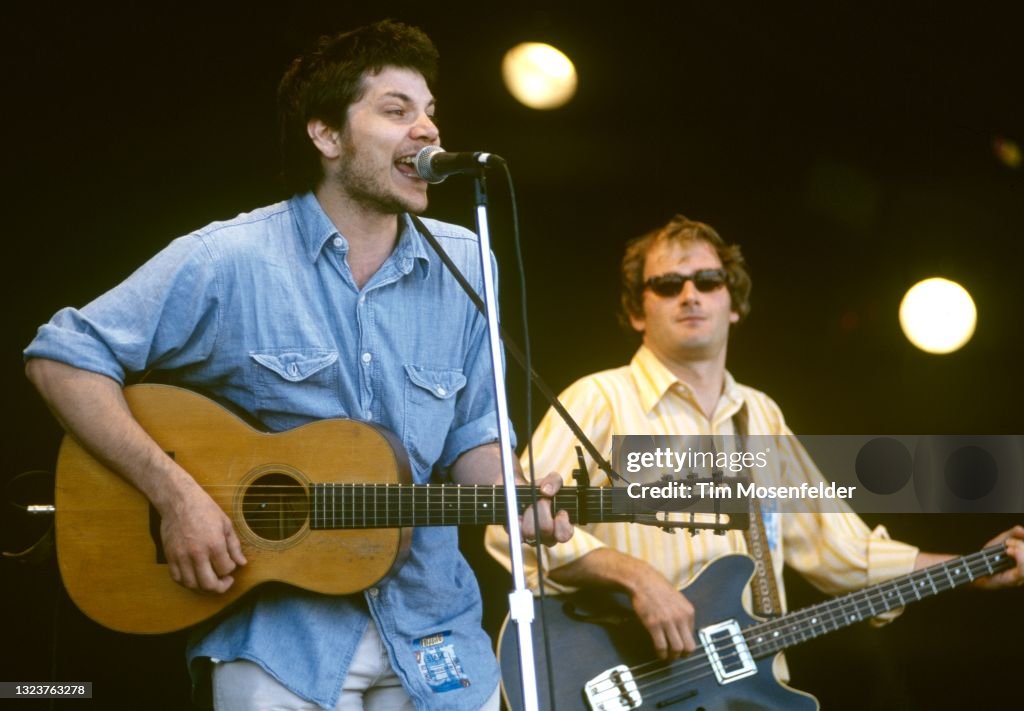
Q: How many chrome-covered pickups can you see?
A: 1